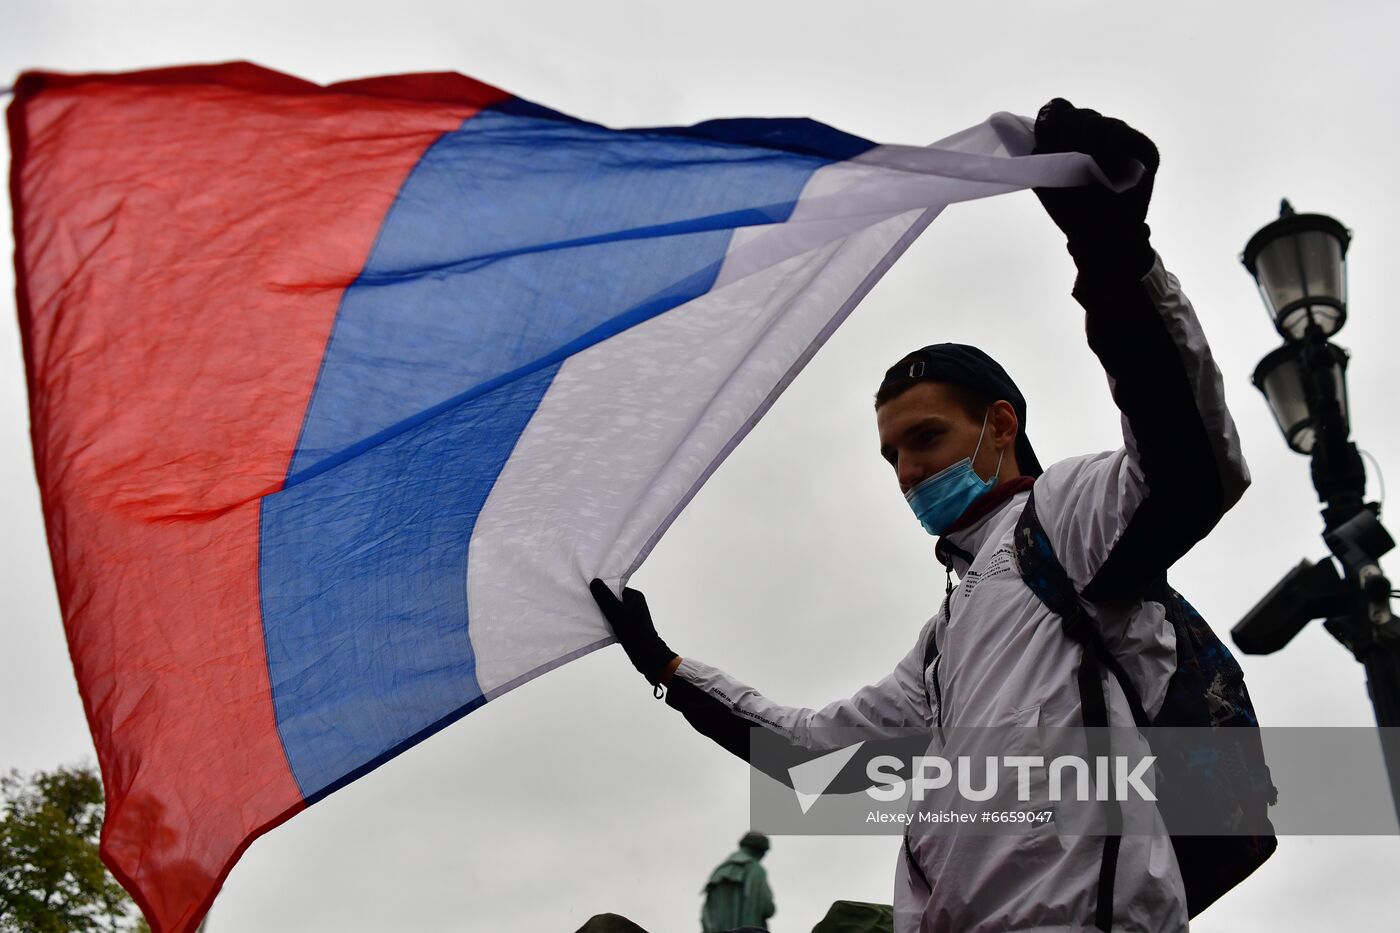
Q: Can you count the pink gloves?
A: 0